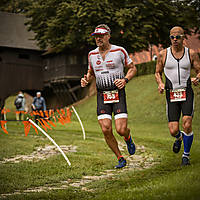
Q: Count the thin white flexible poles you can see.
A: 2